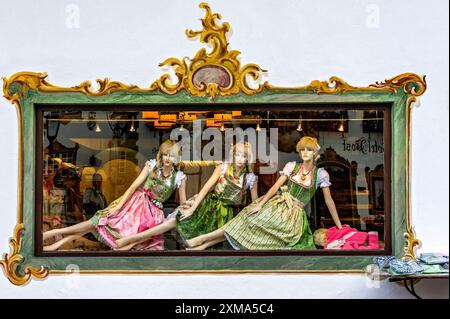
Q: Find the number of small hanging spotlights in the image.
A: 7